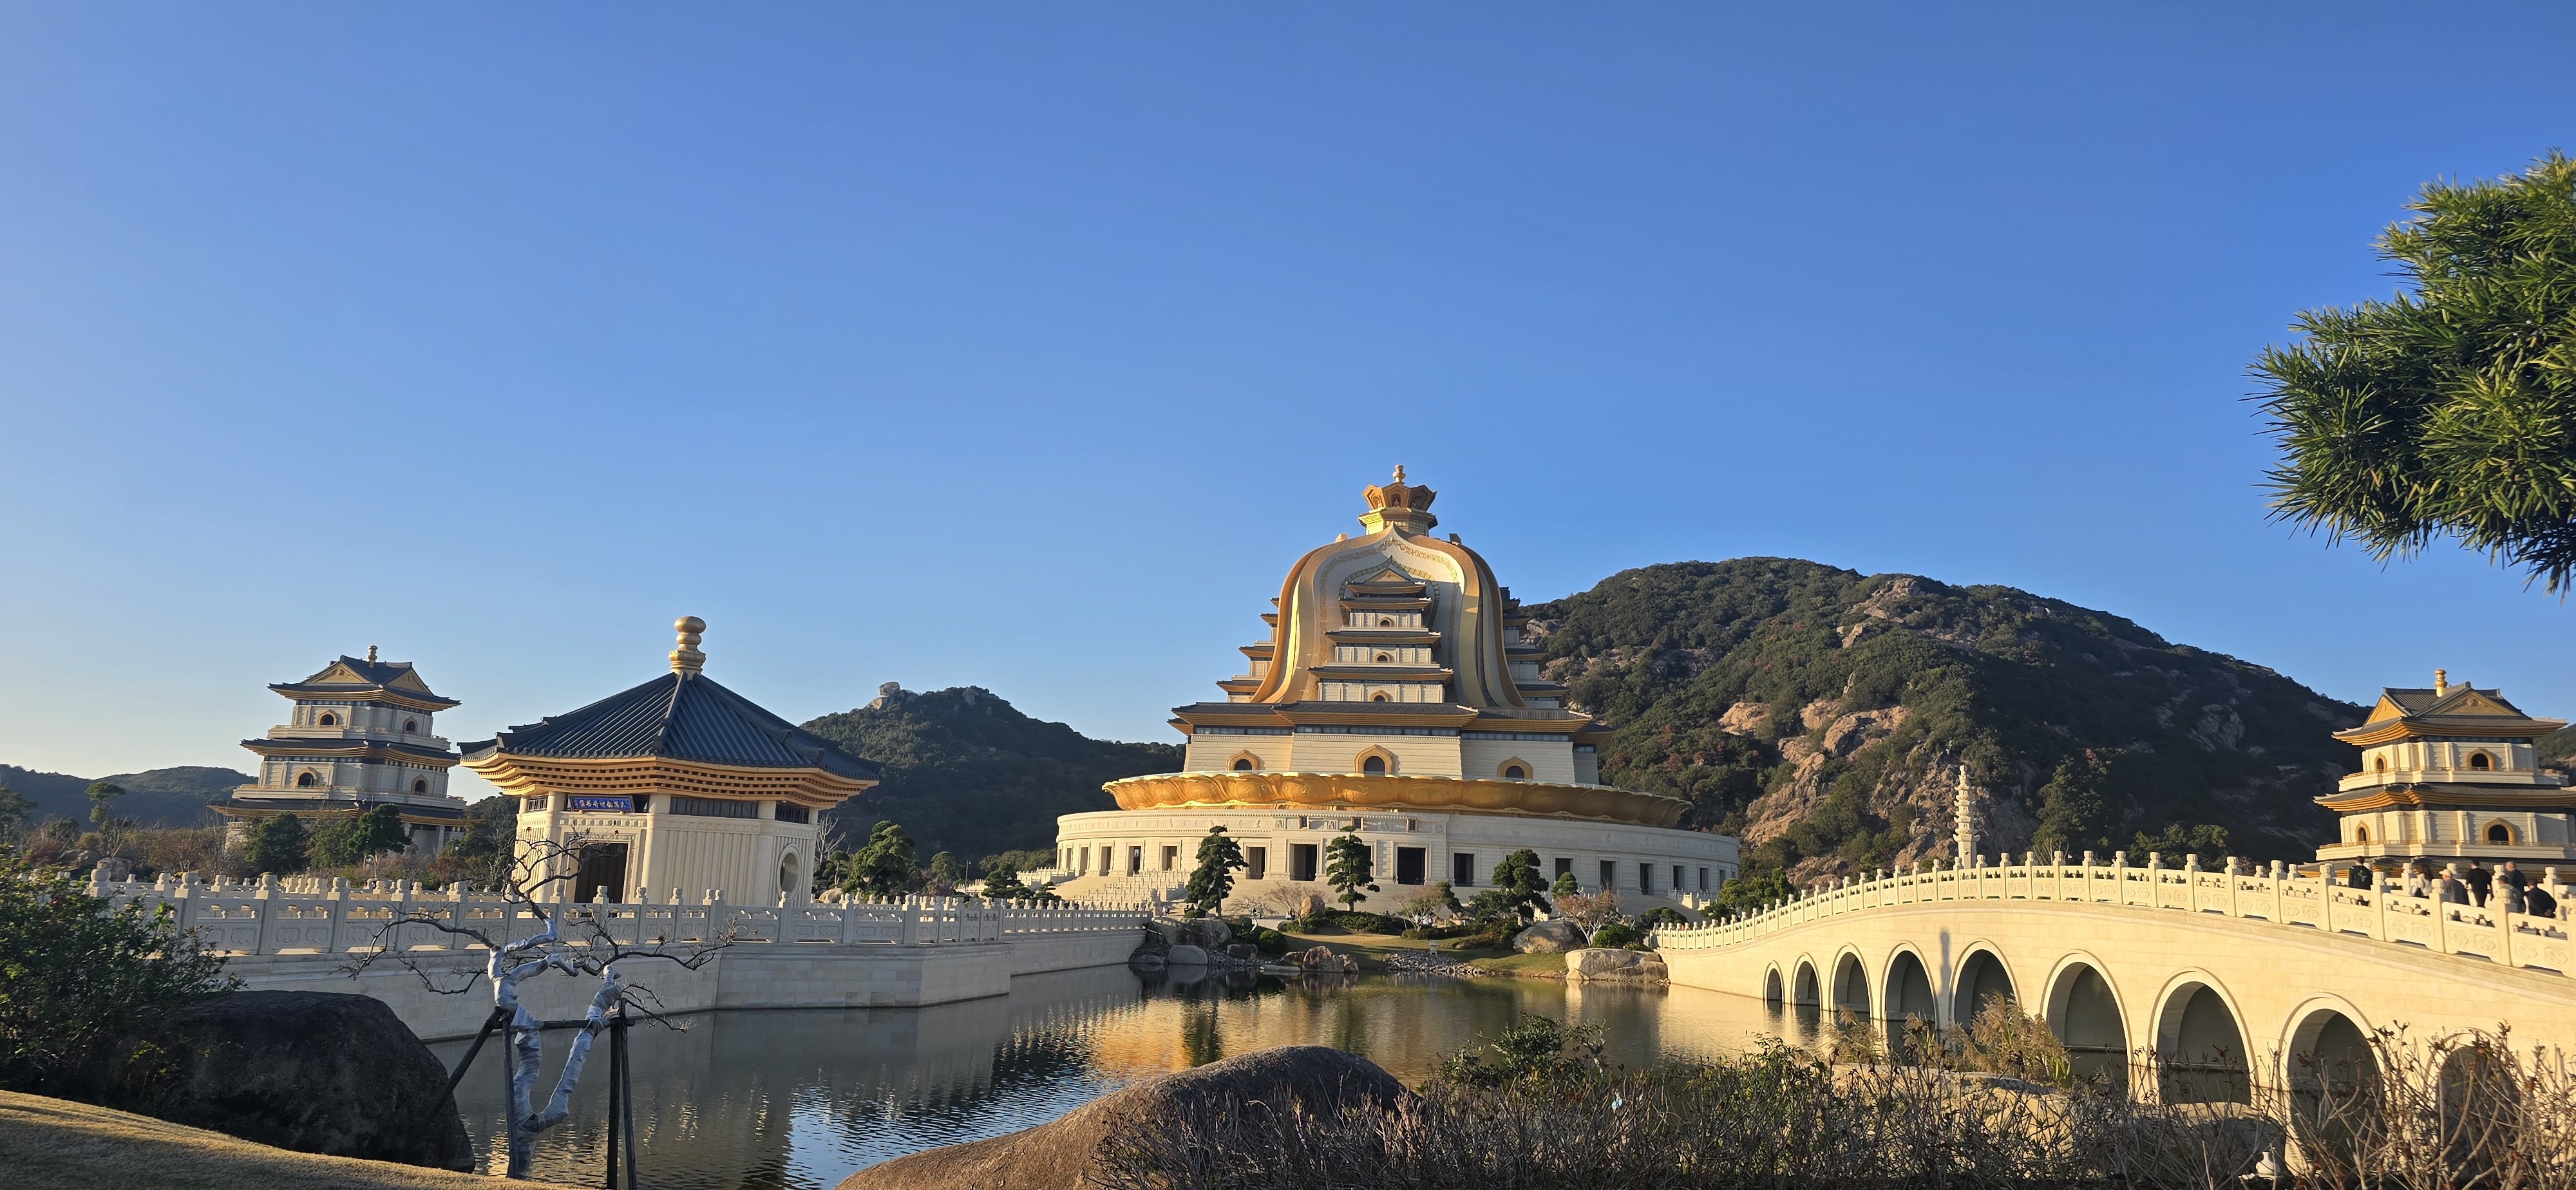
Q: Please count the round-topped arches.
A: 9